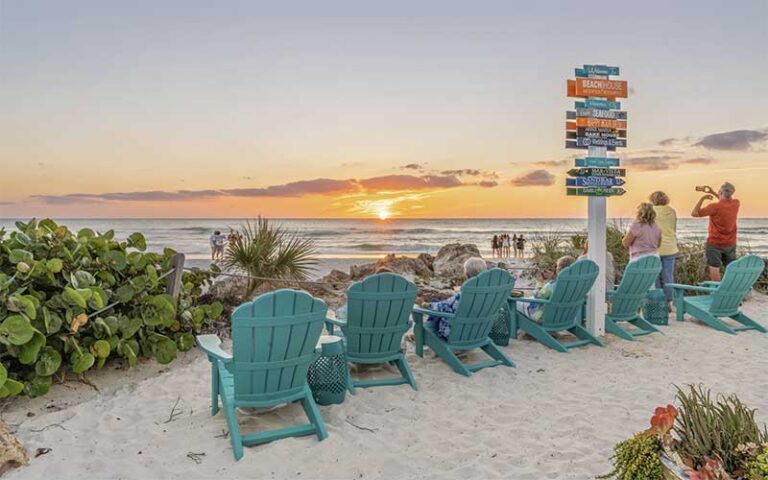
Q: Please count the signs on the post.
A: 11